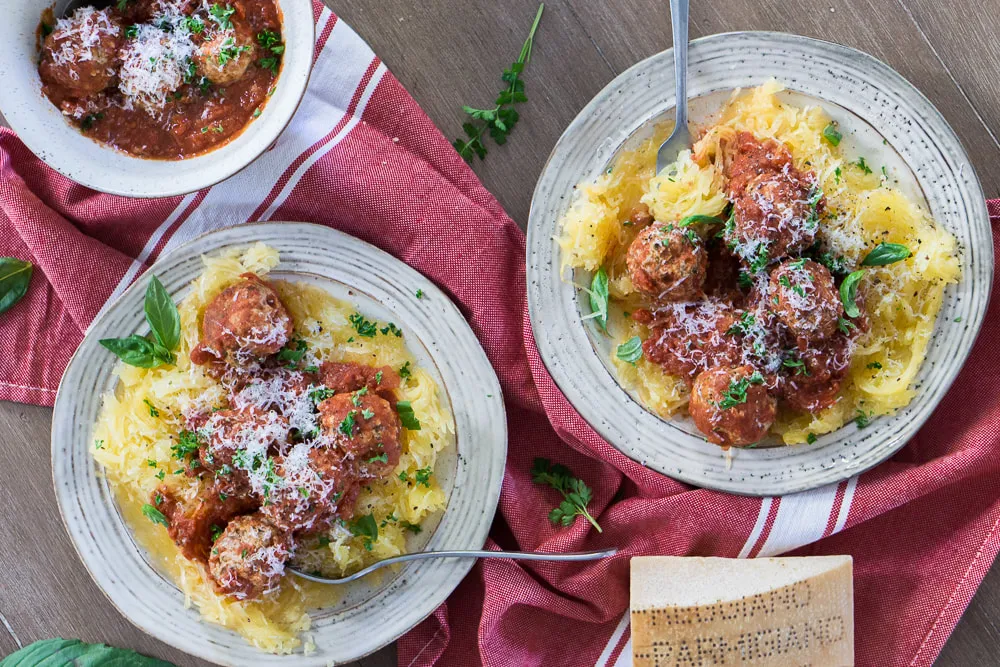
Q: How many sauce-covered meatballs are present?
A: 12